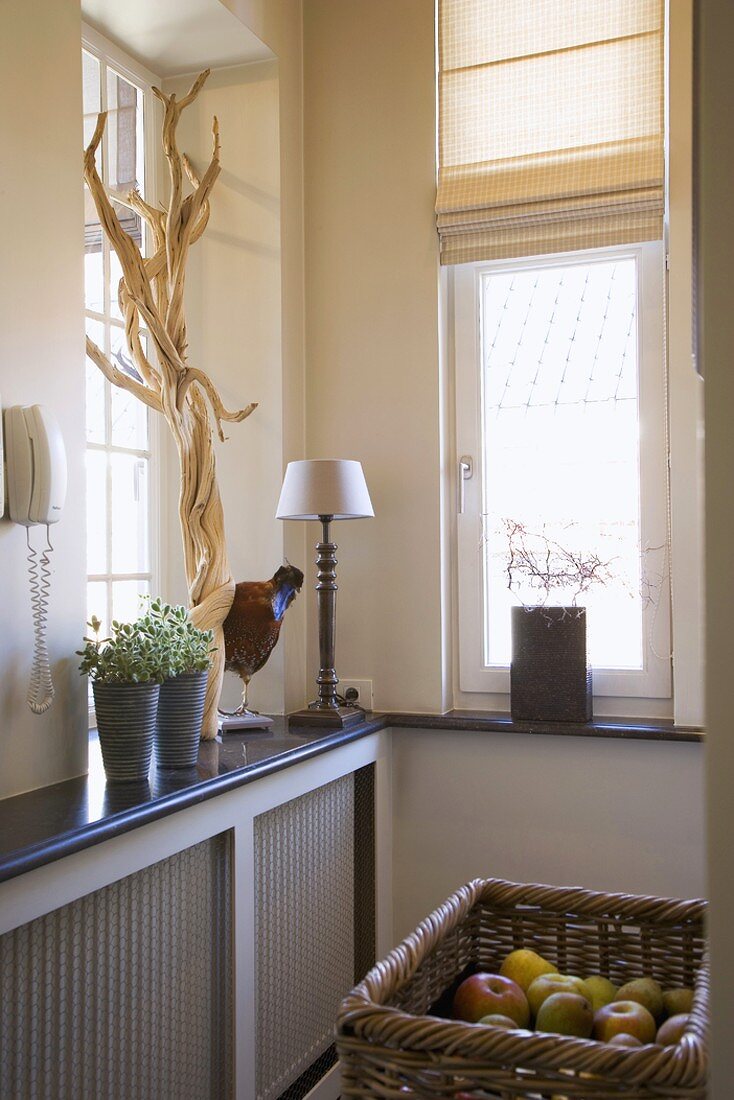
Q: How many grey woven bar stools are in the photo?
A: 0